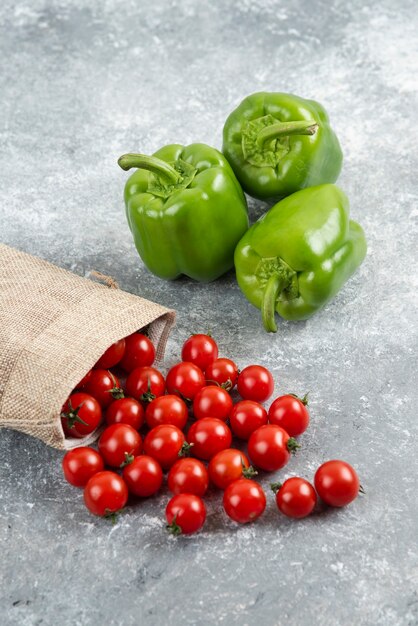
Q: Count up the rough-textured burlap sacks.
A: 1